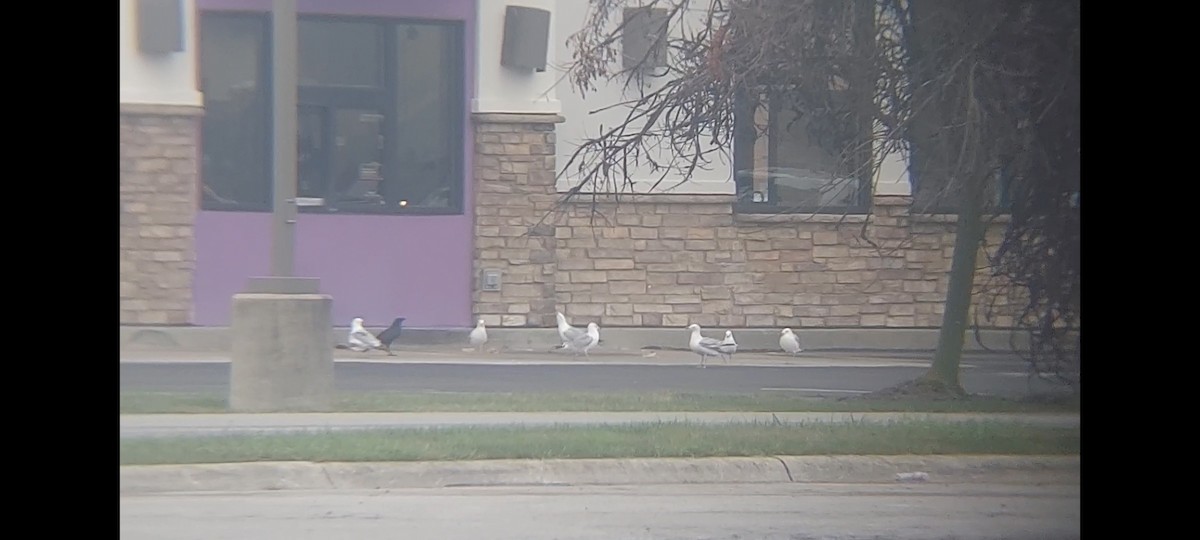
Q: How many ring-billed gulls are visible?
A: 7